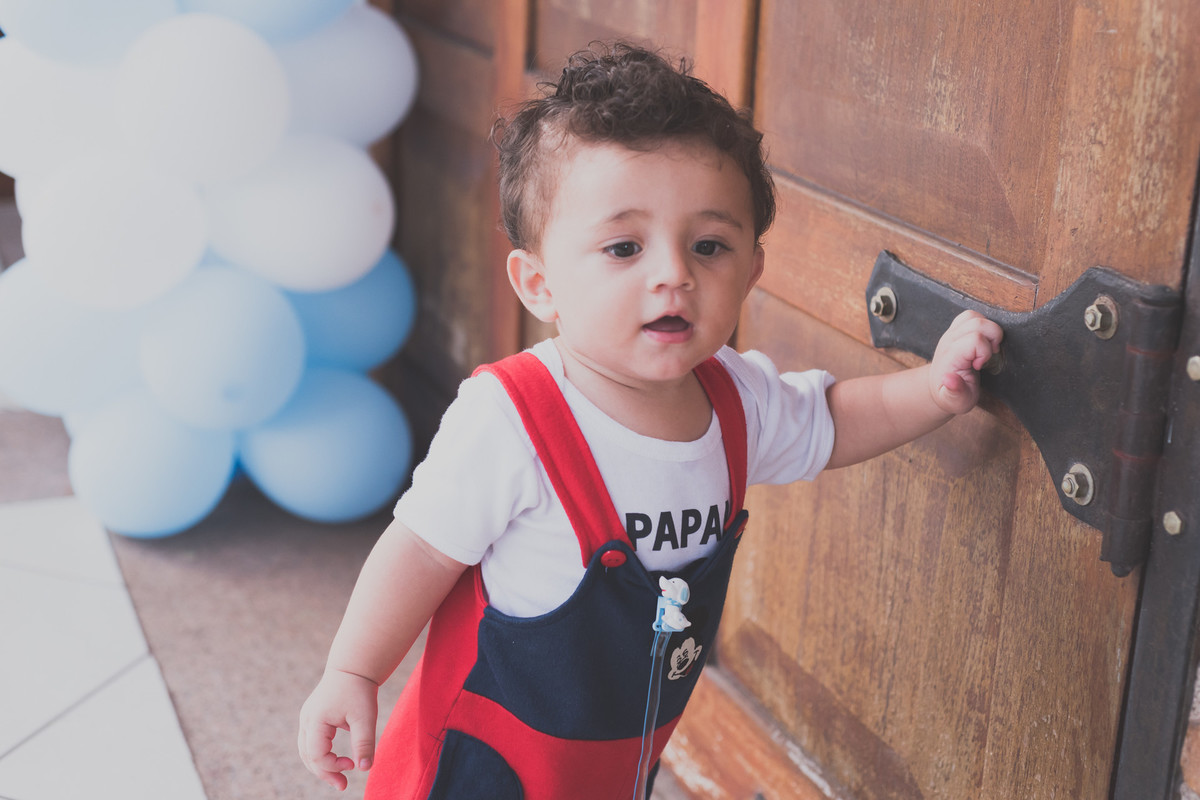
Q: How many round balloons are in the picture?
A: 12